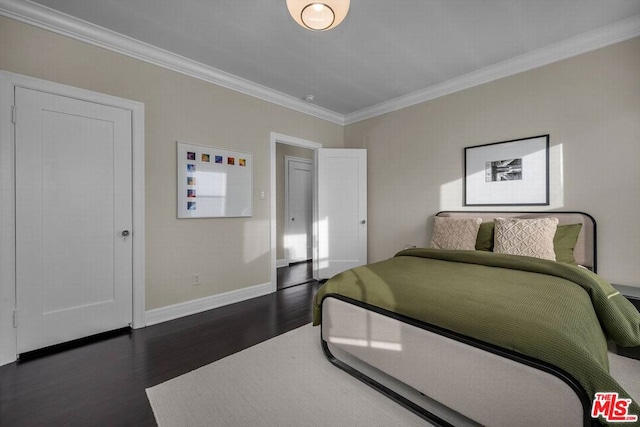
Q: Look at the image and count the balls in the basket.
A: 0